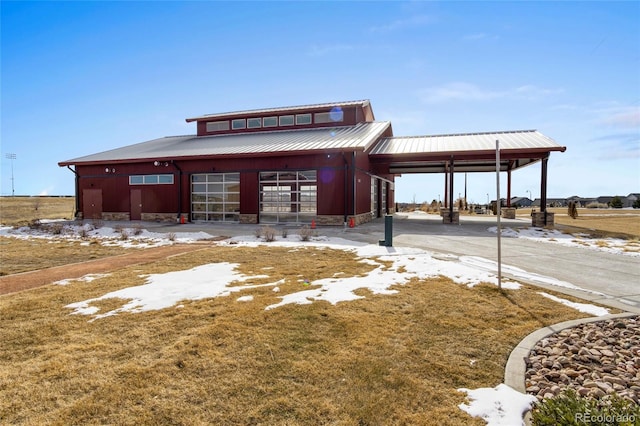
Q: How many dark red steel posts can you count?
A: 4